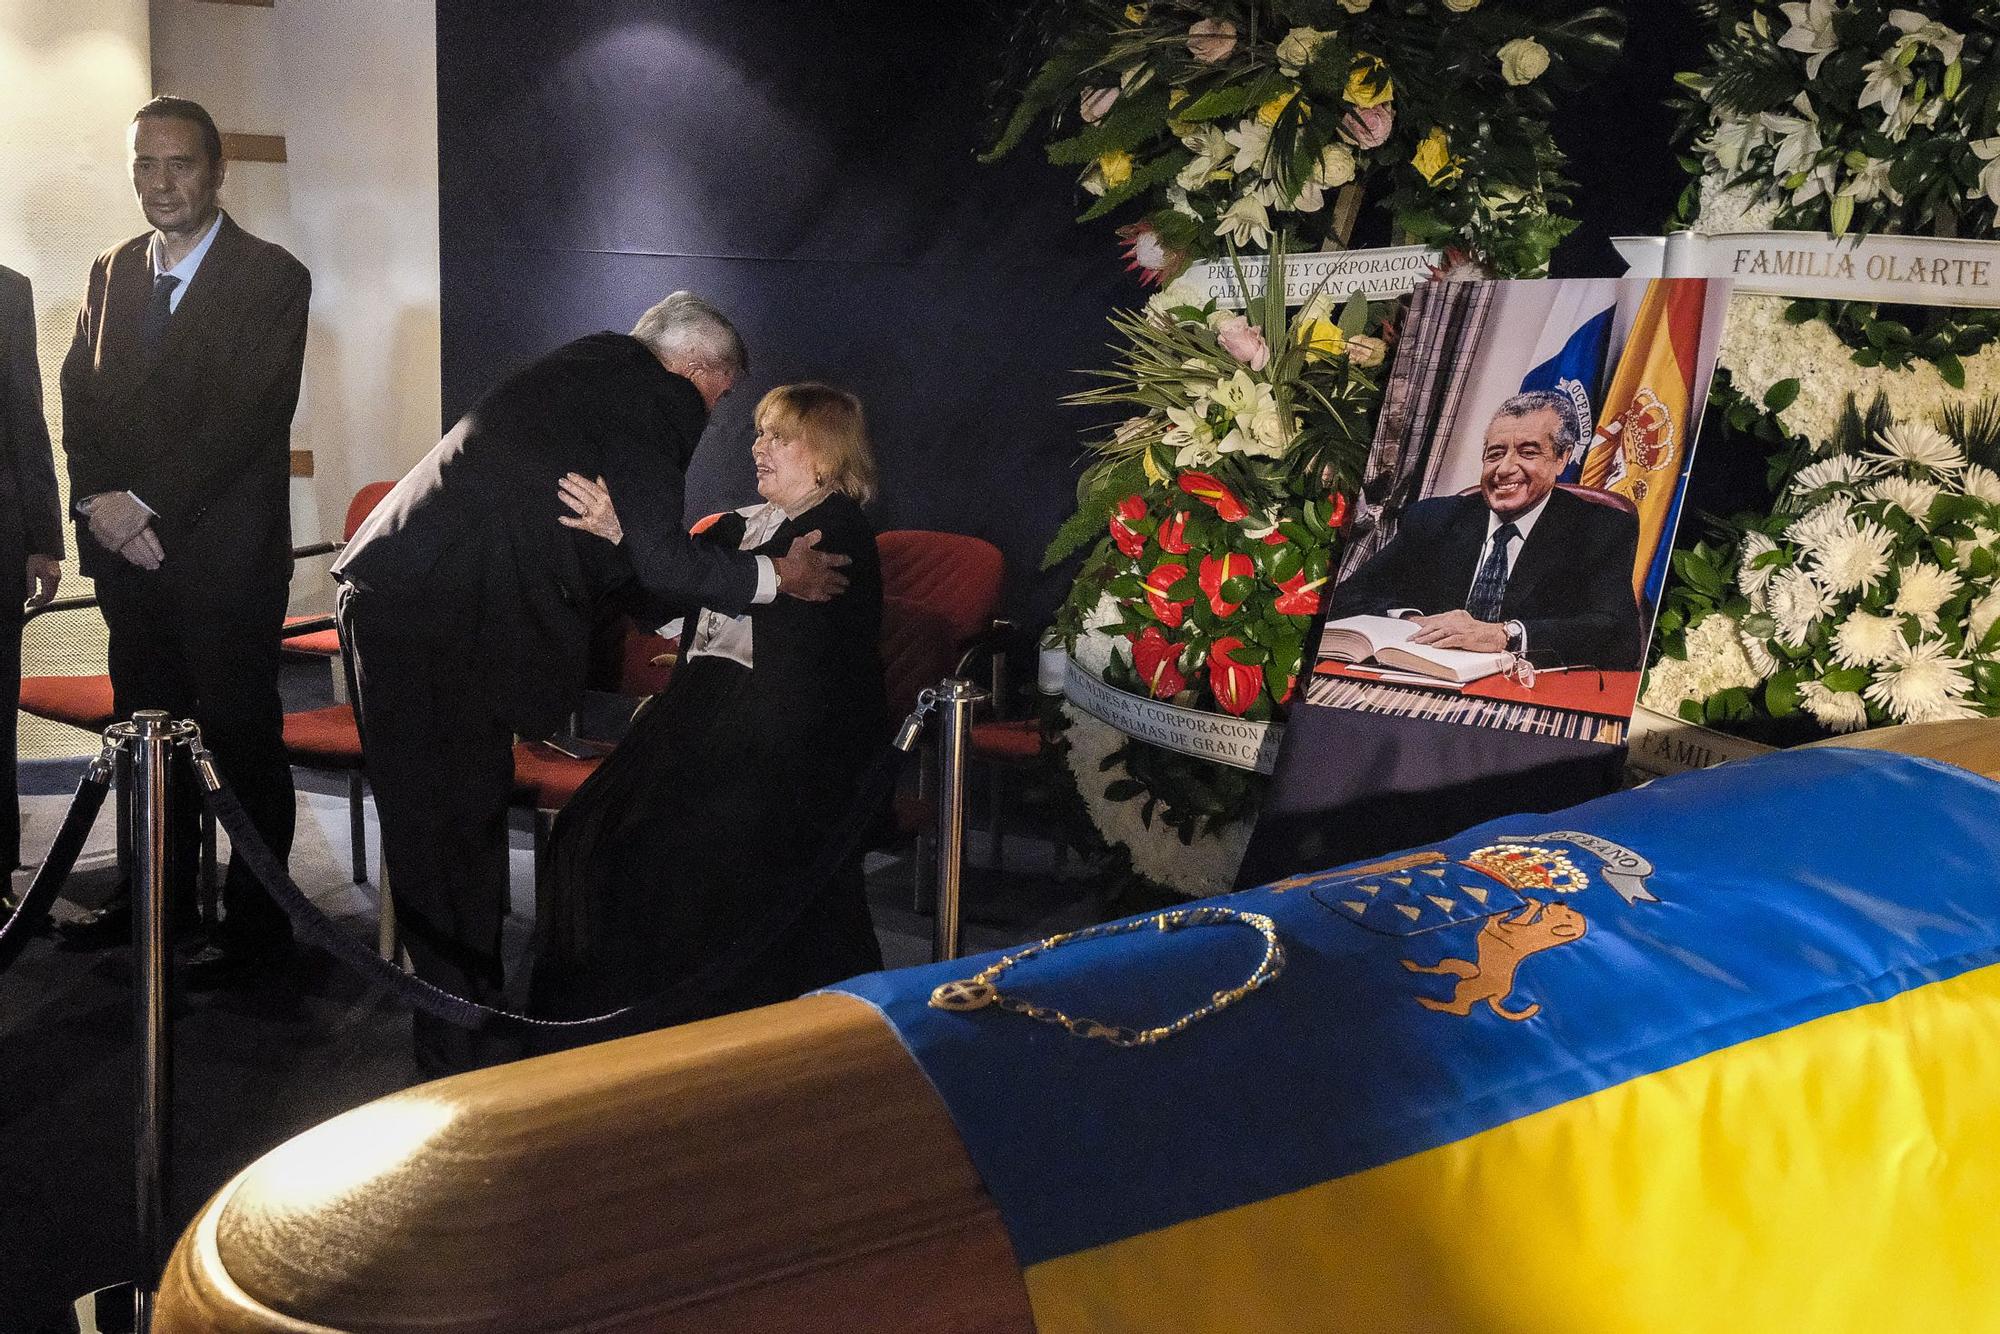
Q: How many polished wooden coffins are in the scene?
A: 1